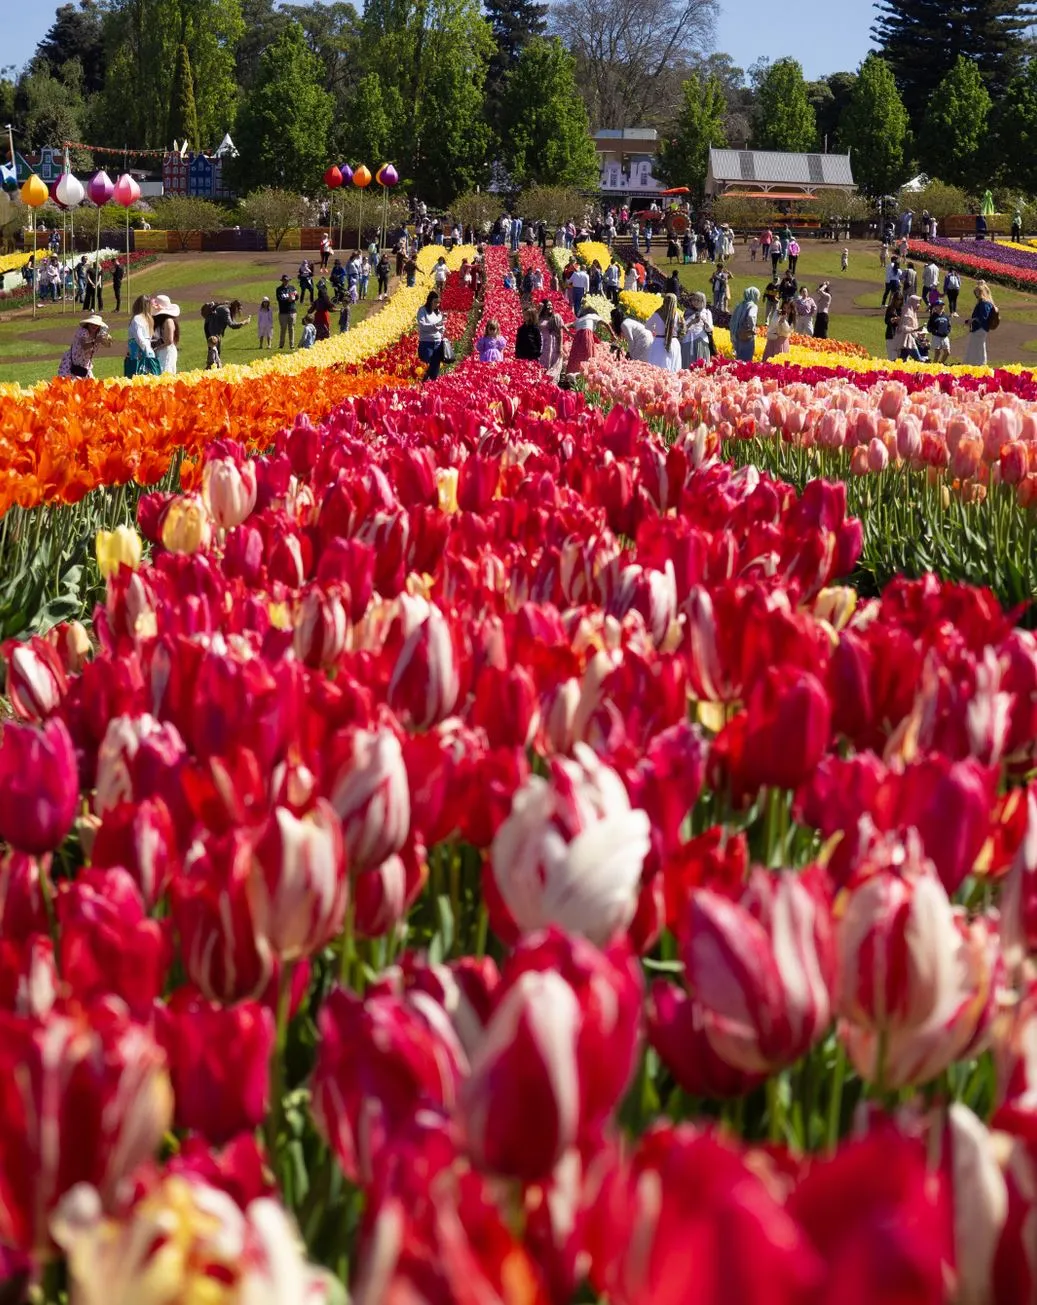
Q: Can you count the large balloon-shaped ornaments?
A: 10